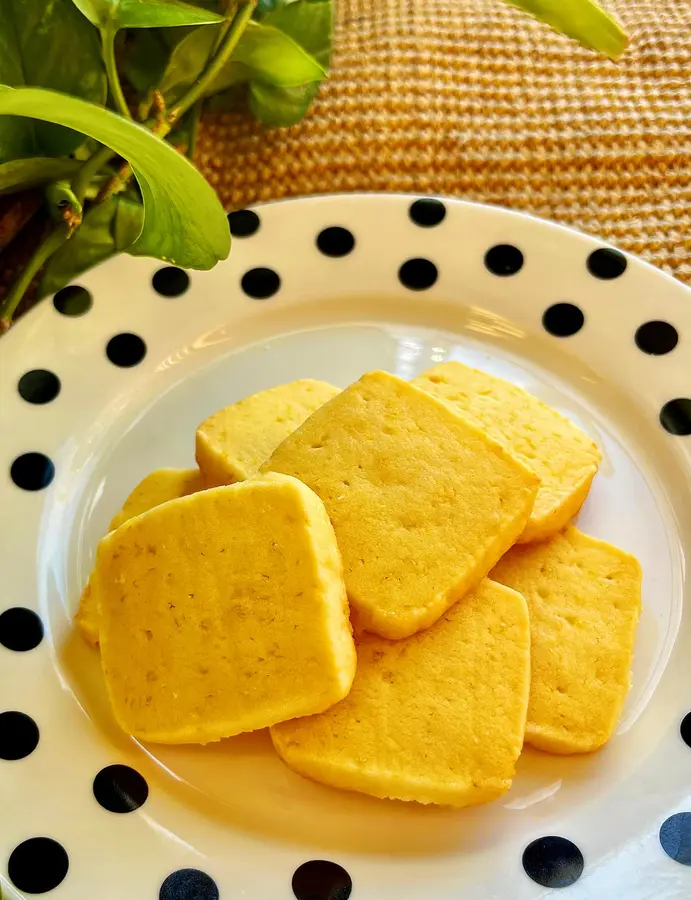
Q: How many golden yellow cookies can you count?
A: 7